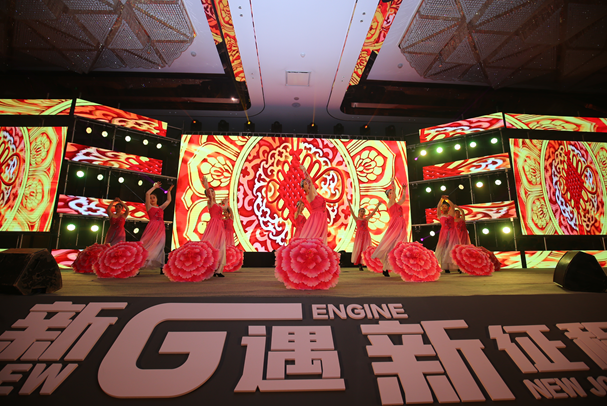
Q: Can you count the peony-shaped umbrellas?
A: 9